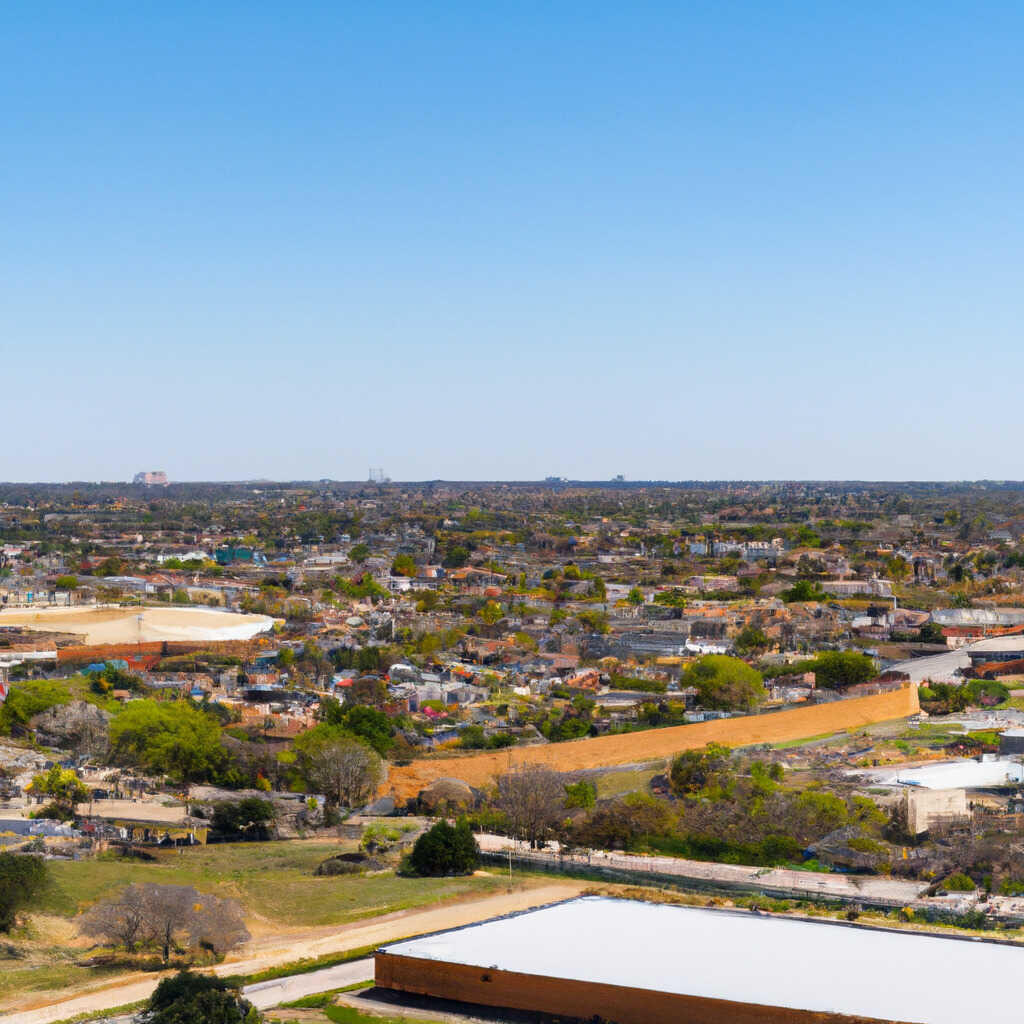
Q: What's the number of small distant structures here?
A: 4